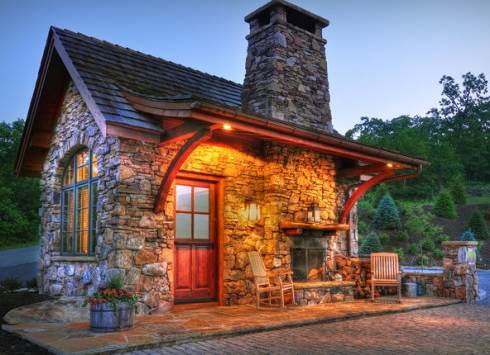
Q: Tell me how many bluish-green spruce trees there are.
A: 3